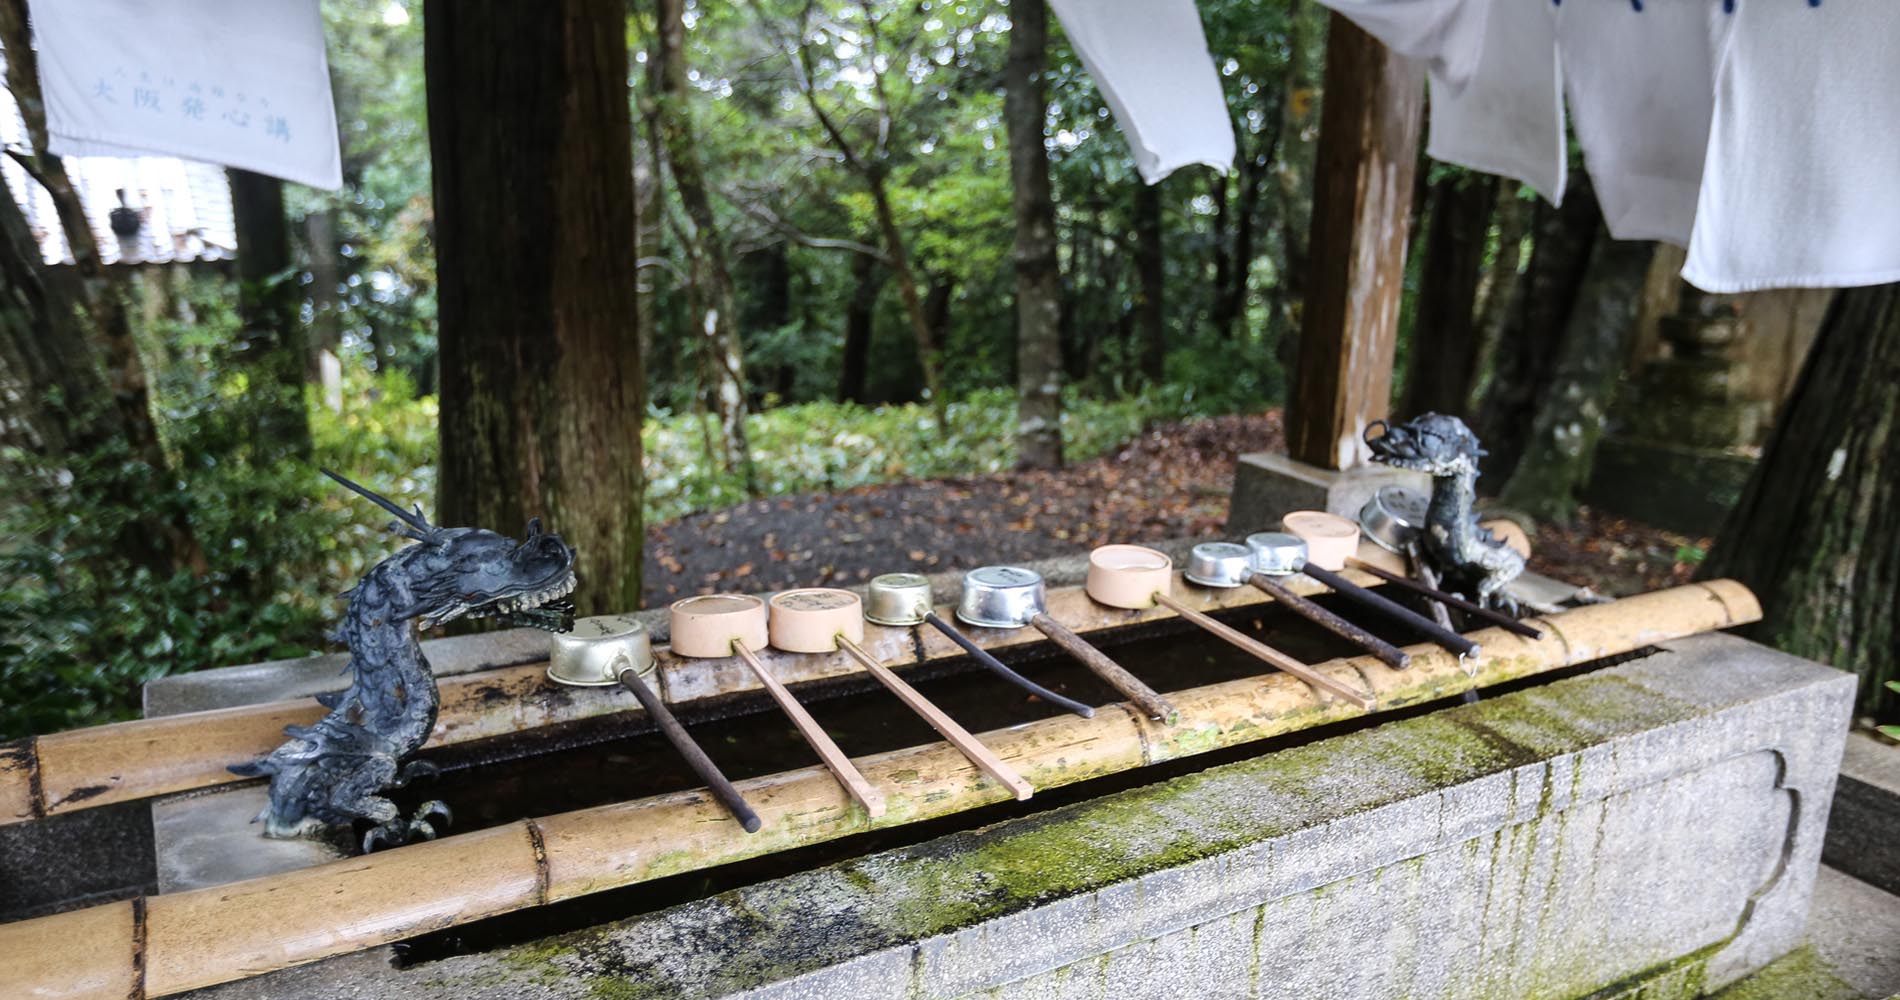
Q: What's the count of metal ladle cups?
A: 6